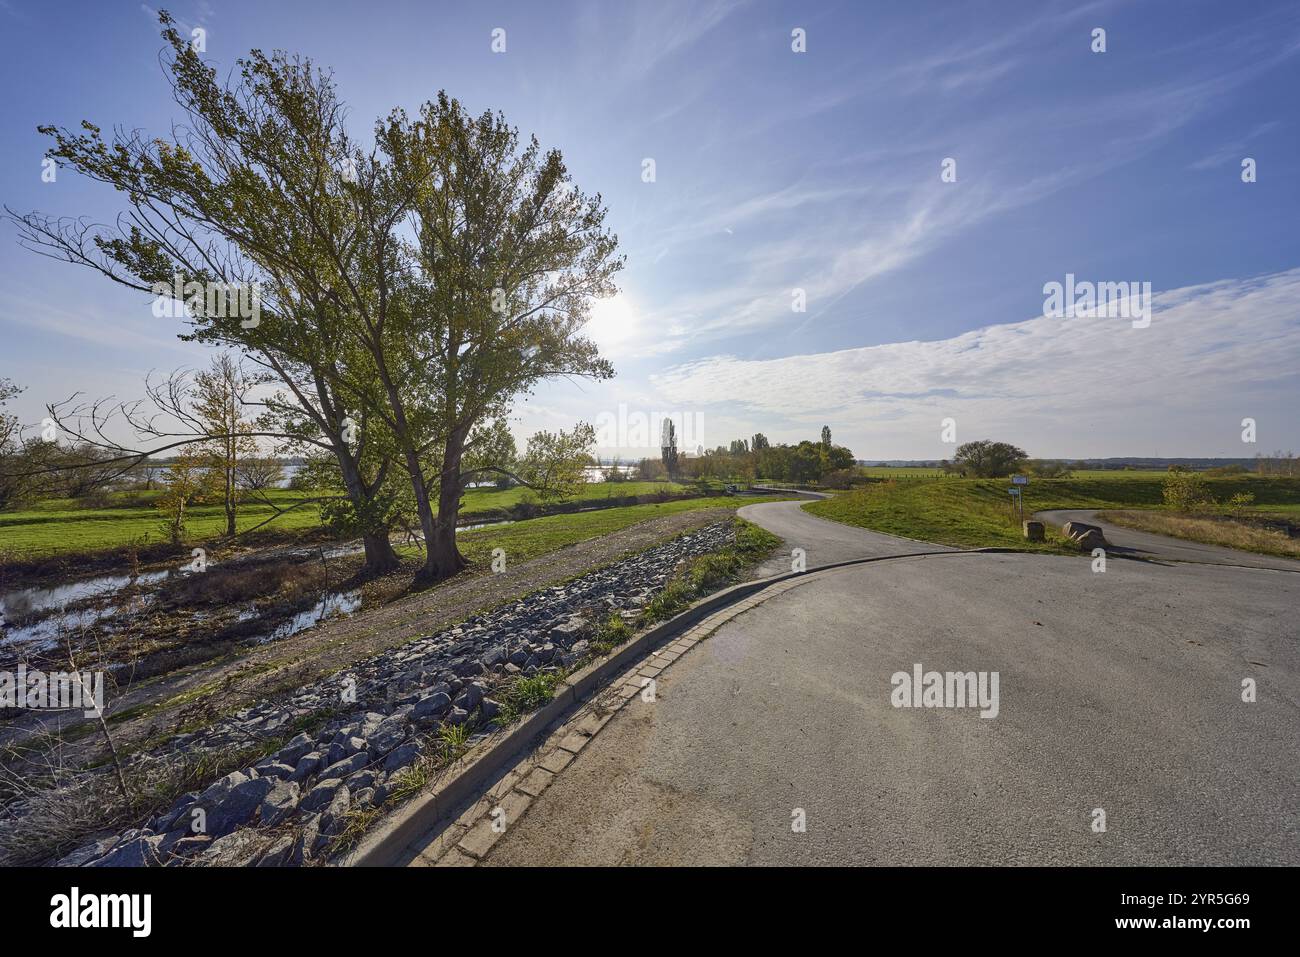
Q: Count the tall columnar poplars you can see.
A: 2